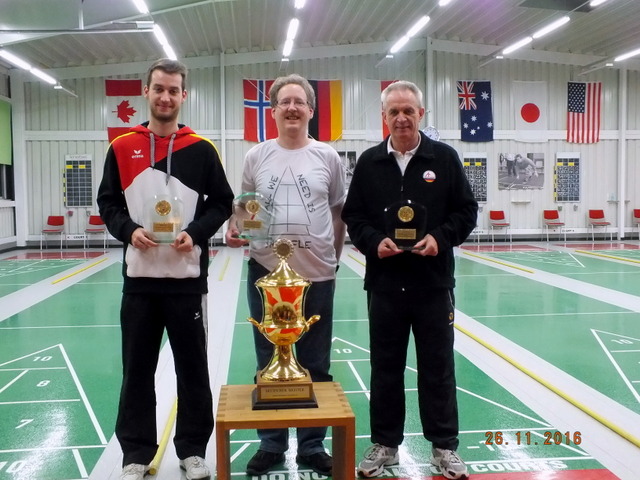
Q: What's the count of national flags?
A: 7